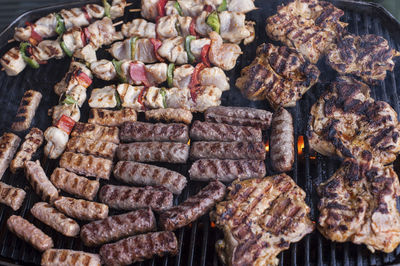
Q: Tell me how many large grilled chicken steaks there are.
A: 6